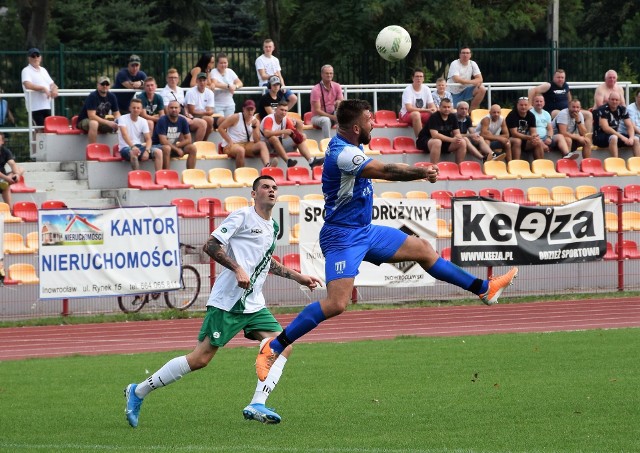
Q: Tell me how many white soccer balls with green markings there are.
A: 1